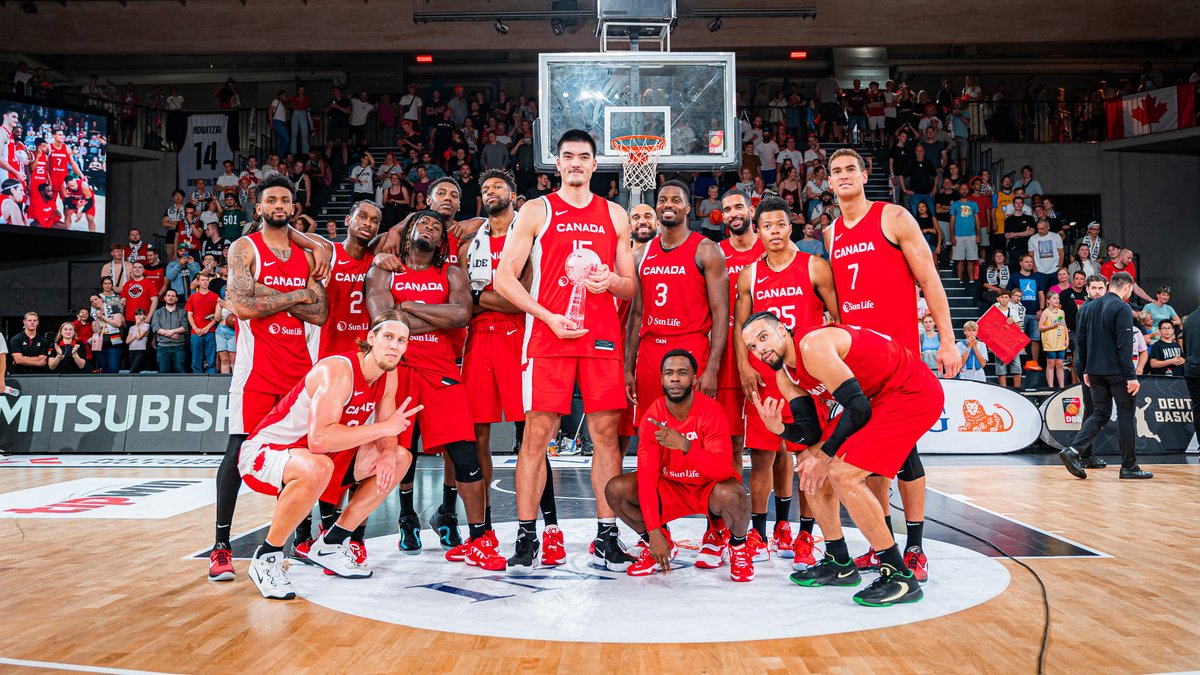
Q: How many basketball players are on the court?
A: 14